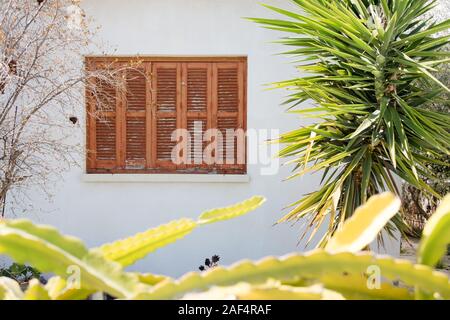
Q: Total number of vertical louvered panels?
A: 5